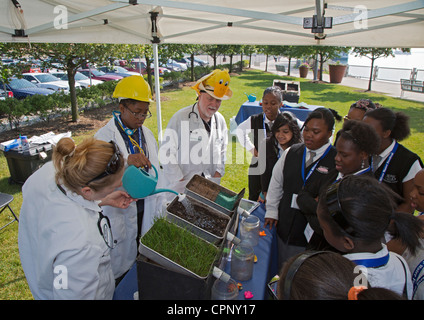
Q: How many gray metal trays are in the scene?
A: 3